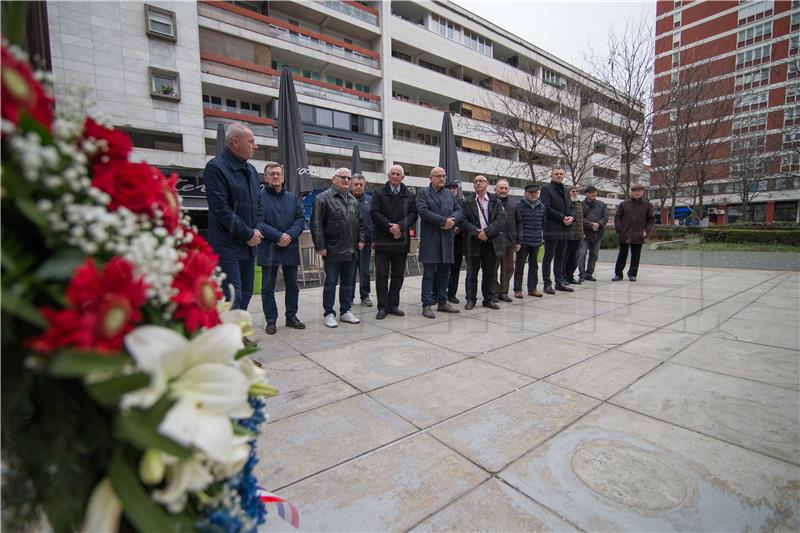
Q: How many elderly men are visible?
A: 14